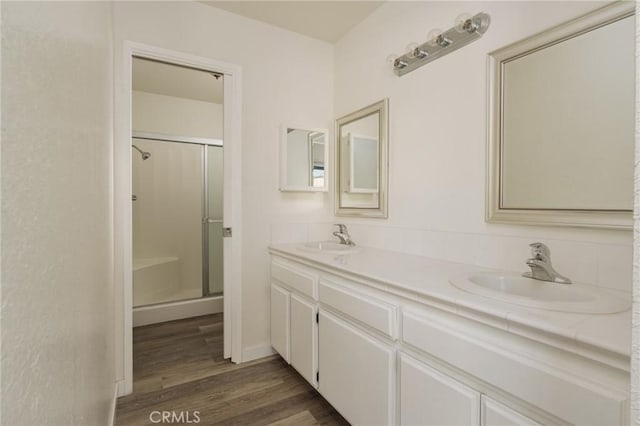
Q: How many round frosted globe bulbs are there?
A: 4